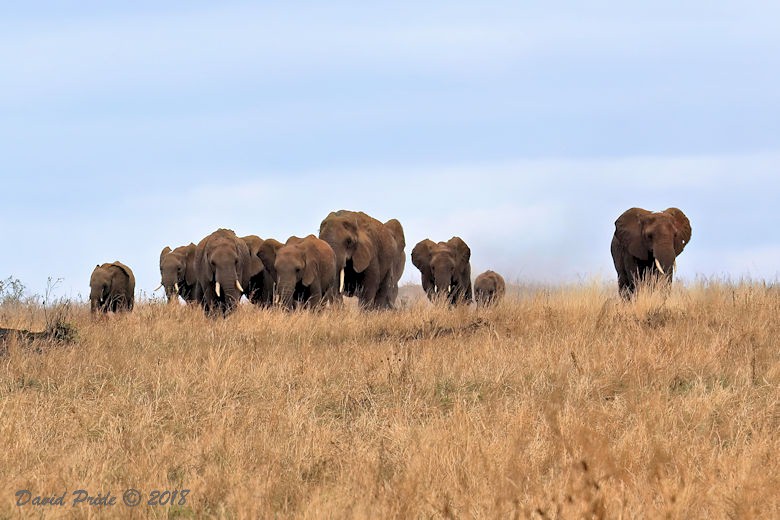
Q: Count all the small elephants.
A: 2